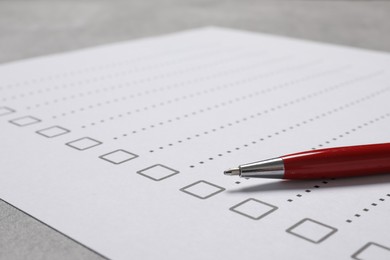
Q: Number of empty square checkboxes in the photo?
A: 10